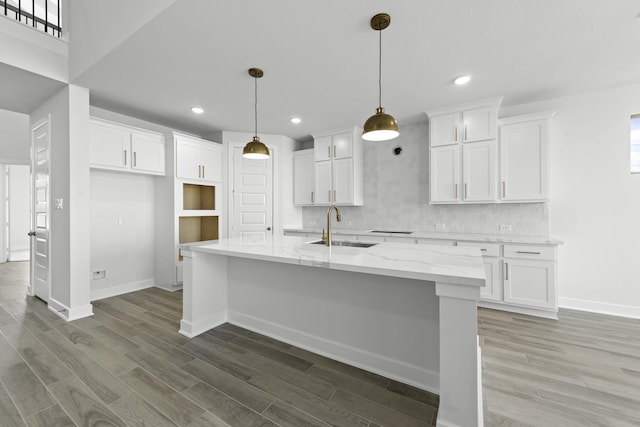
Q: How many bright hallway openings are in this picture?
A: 1